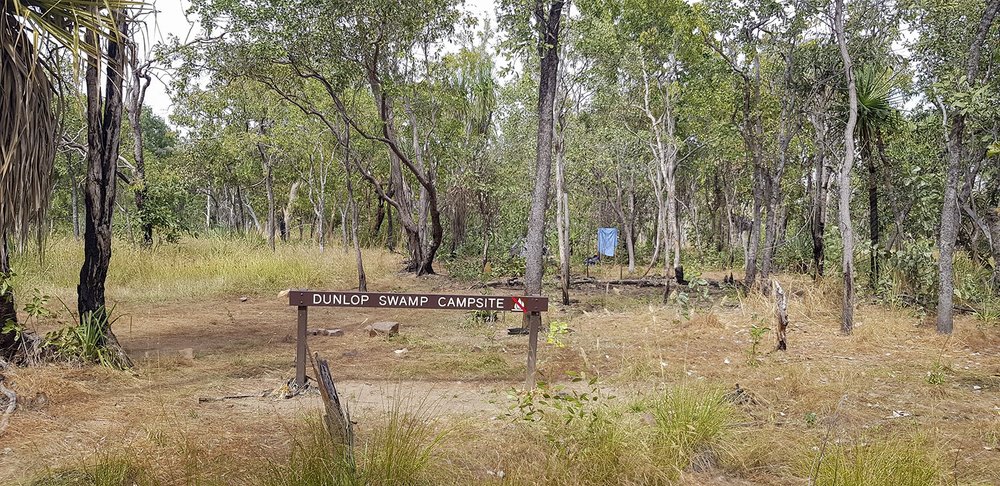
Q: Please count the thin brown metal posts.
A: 2